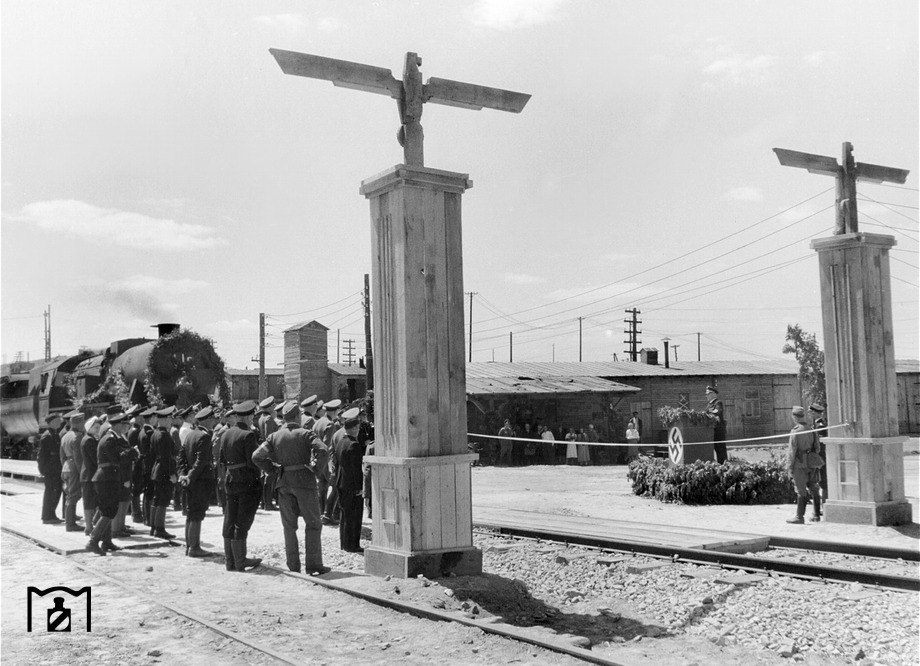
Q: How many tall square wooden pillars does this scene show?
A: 2